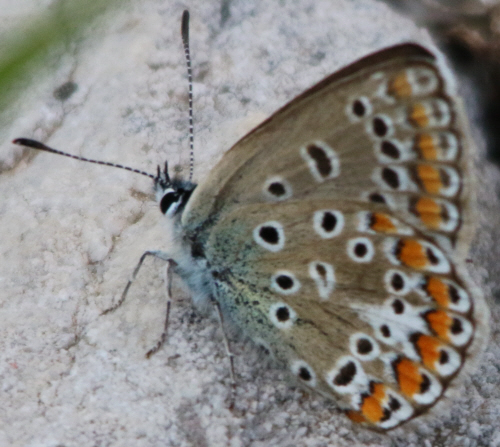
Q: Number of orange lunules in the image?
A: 12